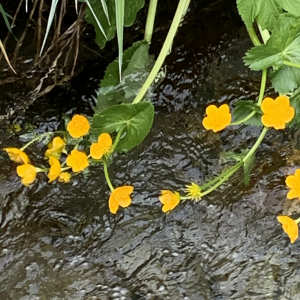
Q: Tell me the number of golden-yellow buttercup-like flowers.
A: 14